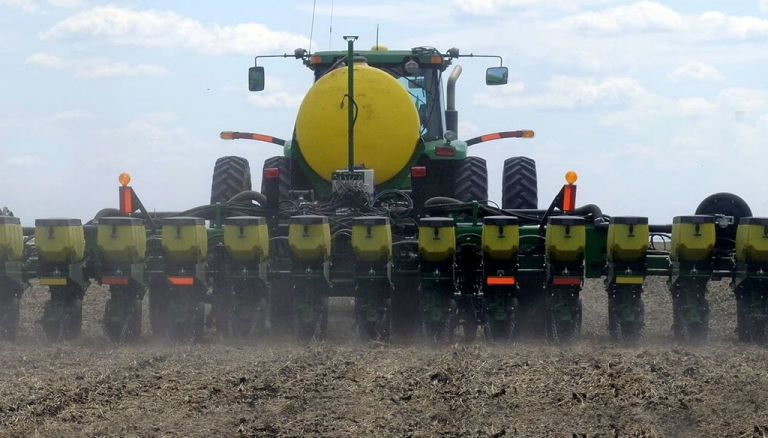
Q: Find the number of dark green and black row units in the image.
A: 13